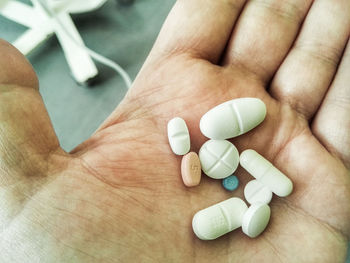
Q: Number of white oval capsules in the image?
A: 4